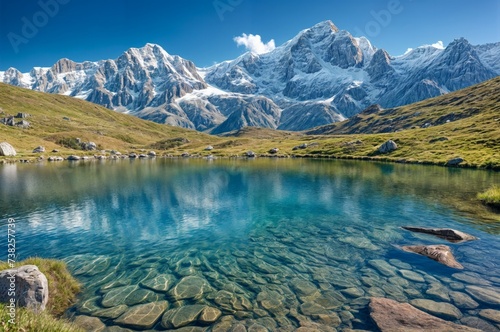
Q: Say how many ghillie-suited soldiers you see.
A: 0